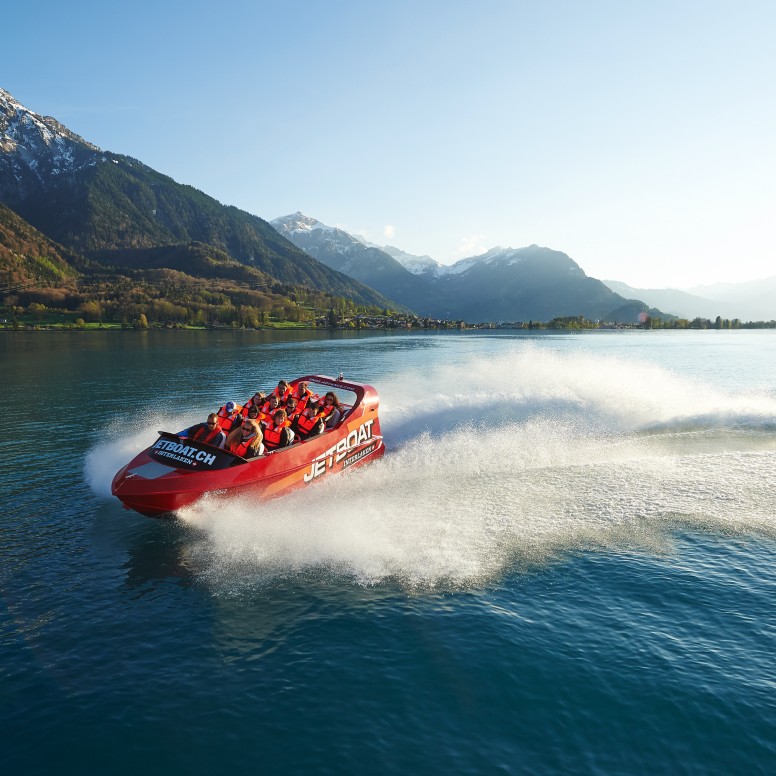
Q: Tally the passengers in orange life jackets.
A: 11